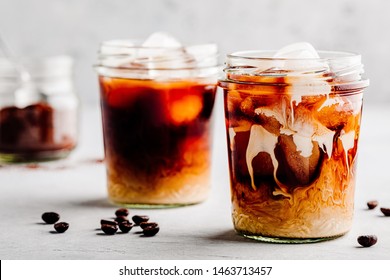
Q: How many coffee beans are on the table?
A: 13